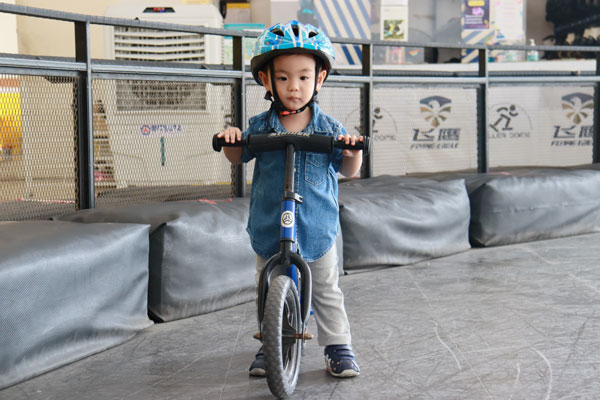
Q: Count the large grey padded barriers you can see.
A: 4